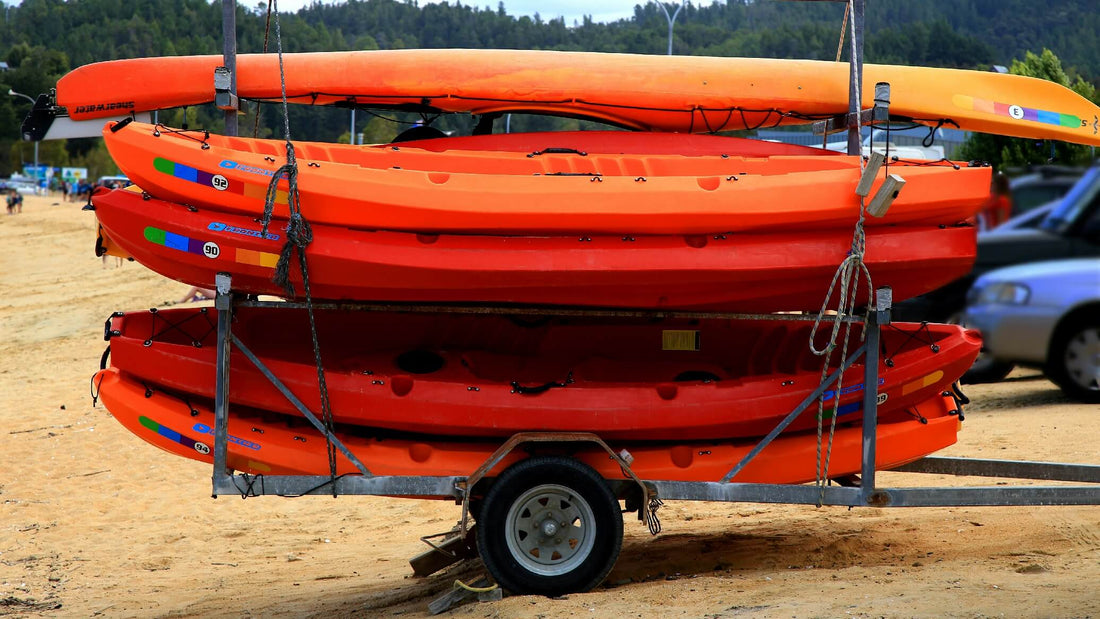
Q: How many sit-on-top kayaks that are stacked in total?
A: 4